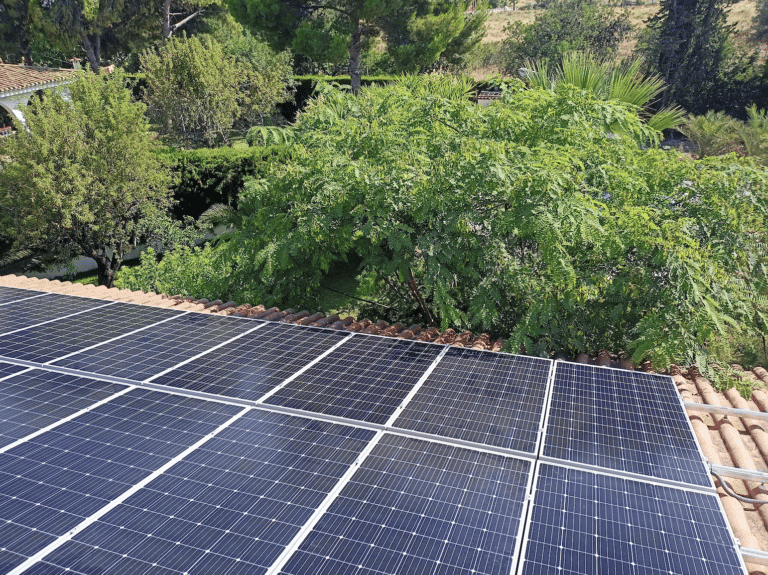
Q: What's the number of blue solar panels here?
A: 14